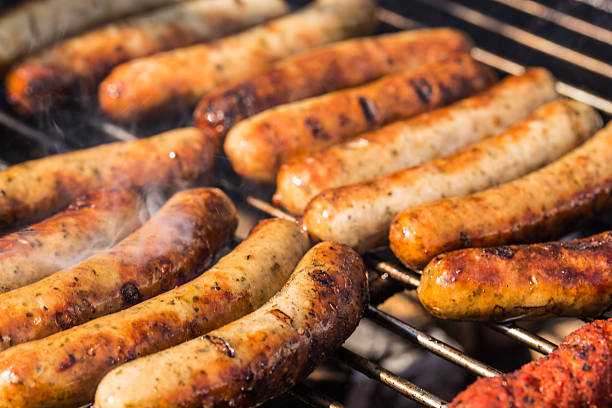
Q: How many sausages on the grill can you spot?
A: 14